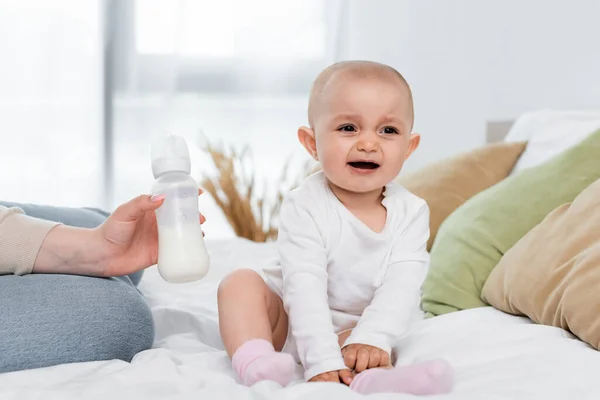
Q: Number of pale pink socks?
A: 2